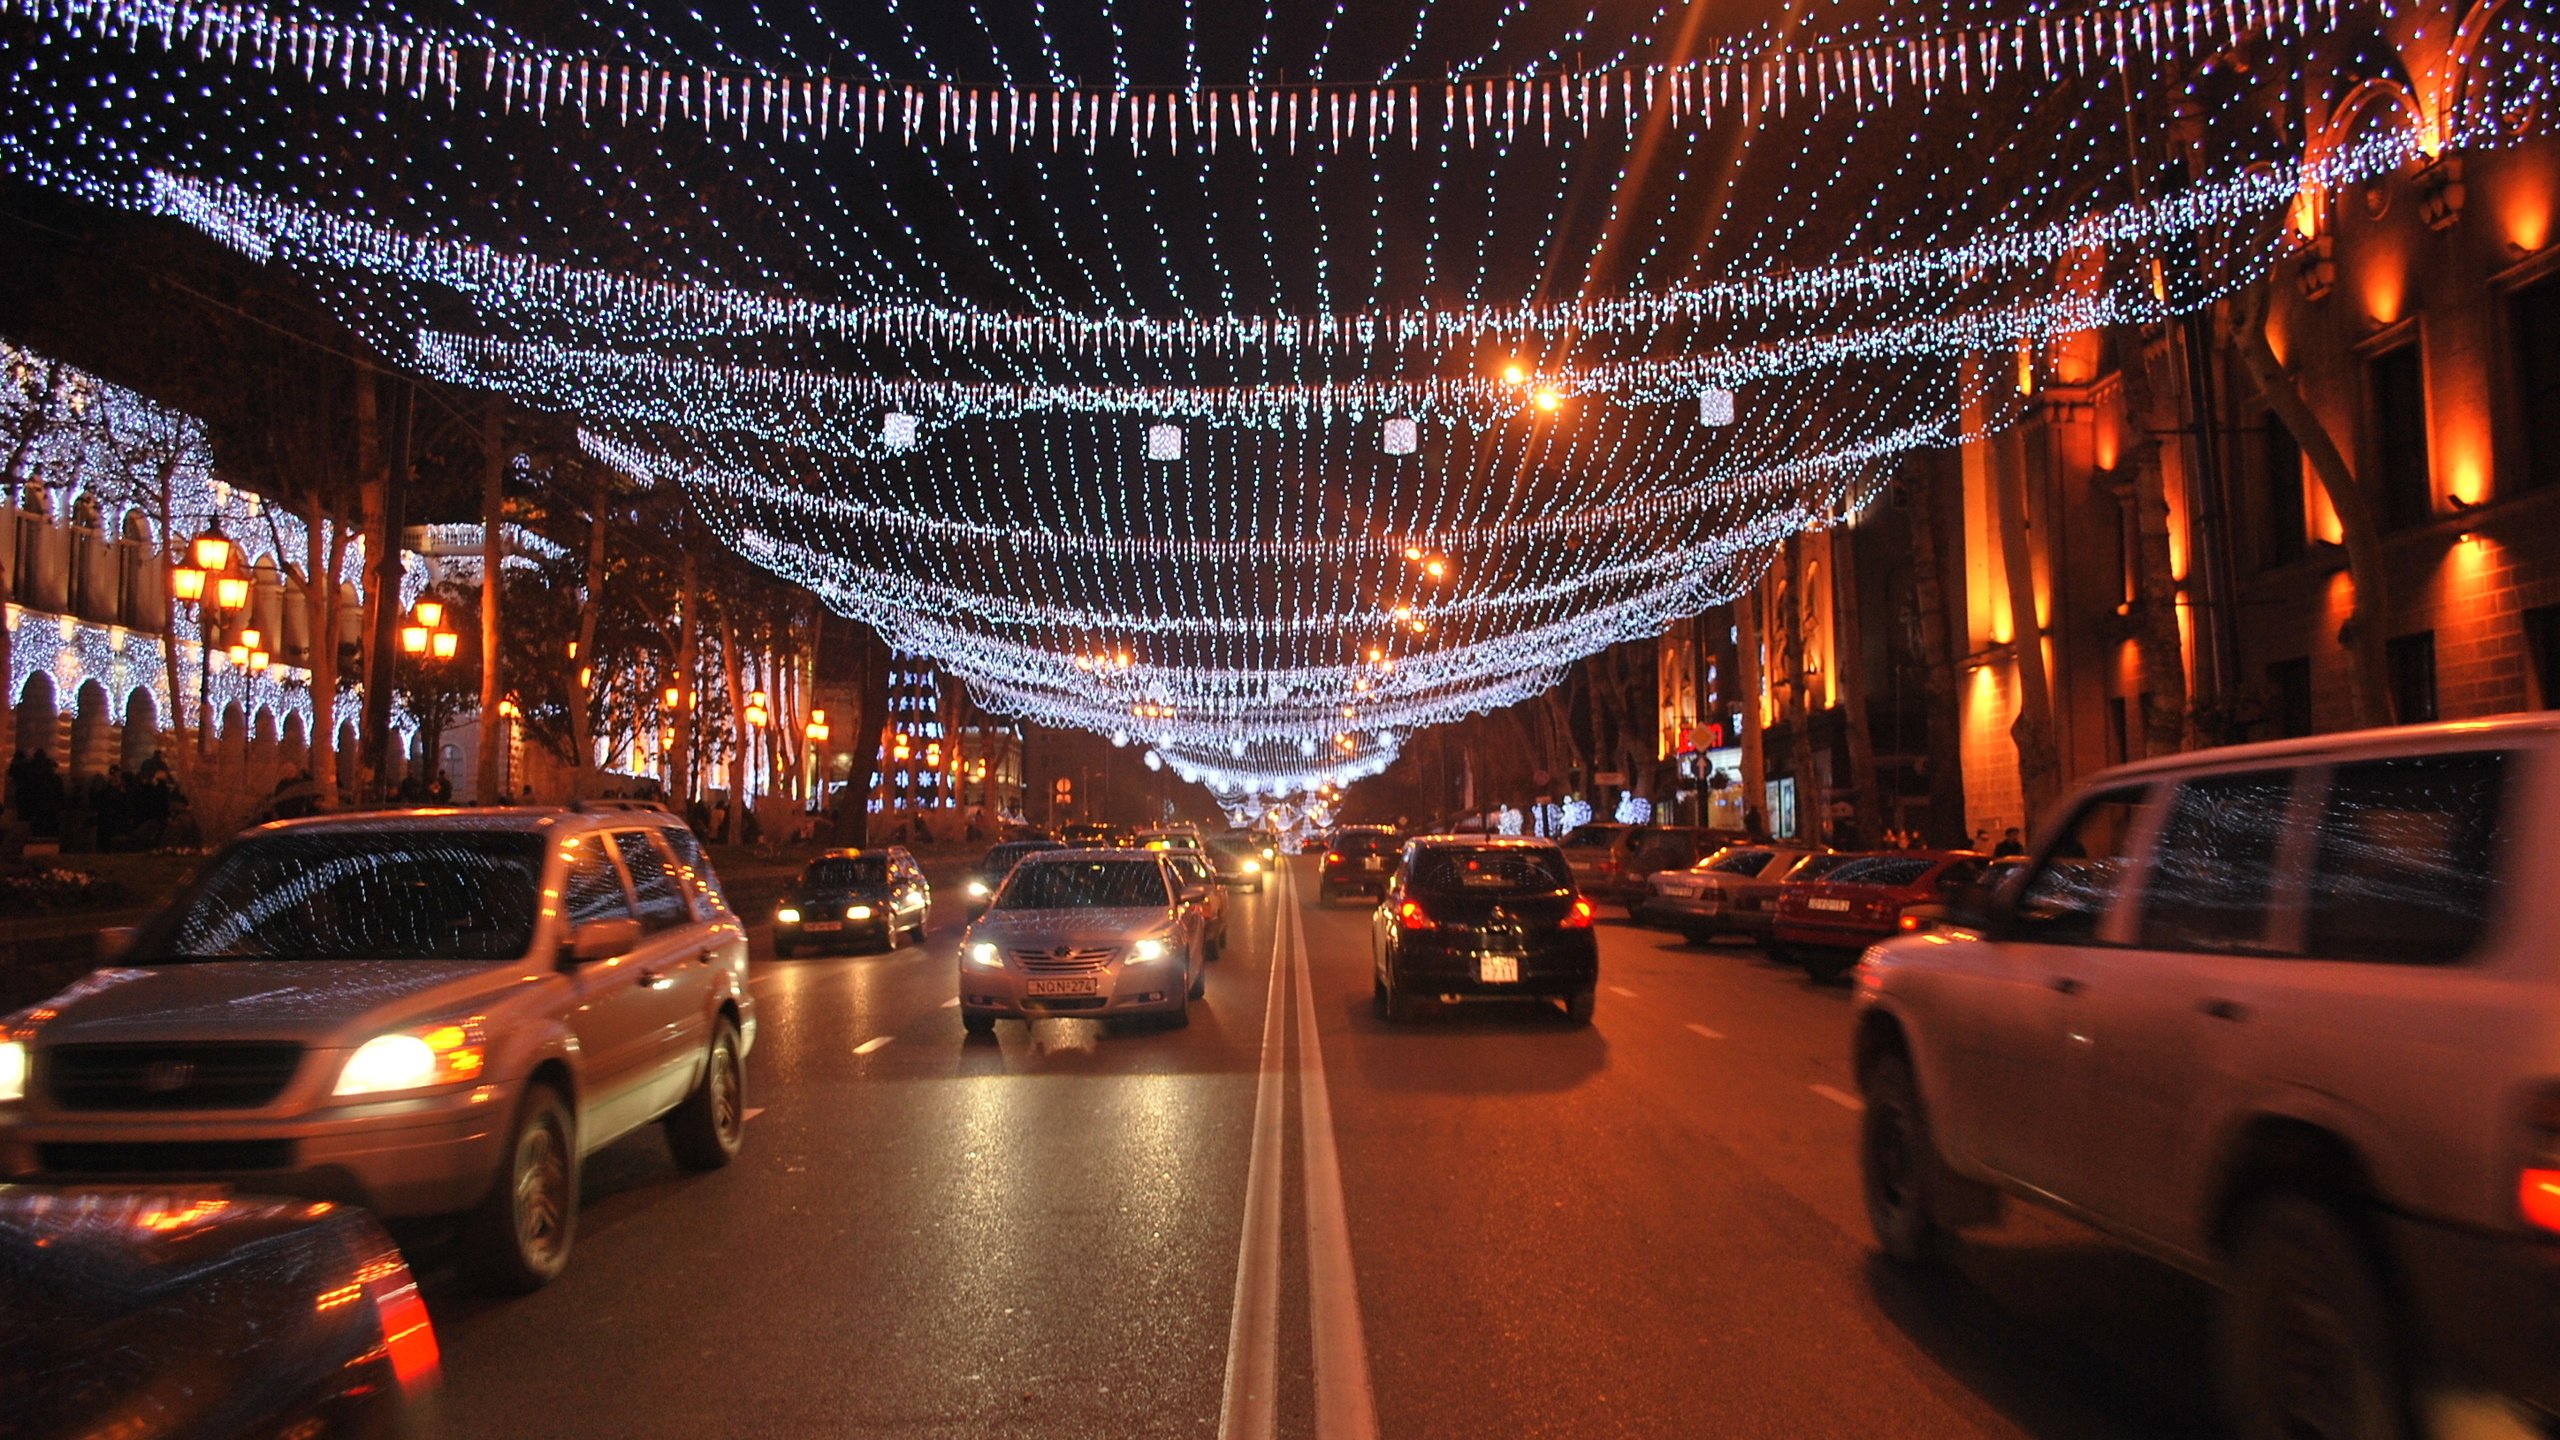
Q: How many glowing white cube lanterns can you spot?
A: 4